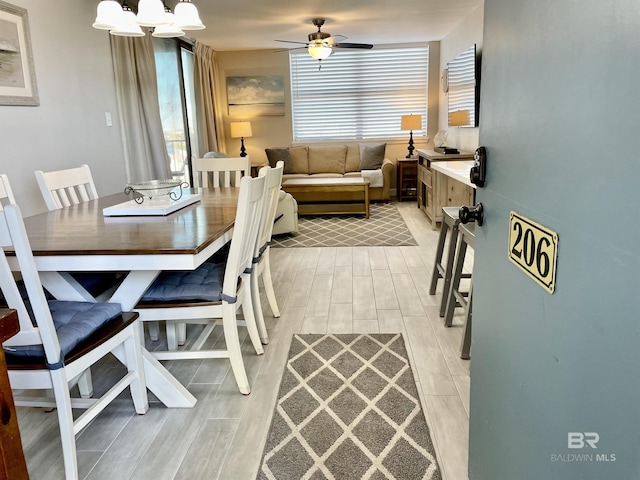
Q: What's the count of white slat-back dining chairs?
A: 6